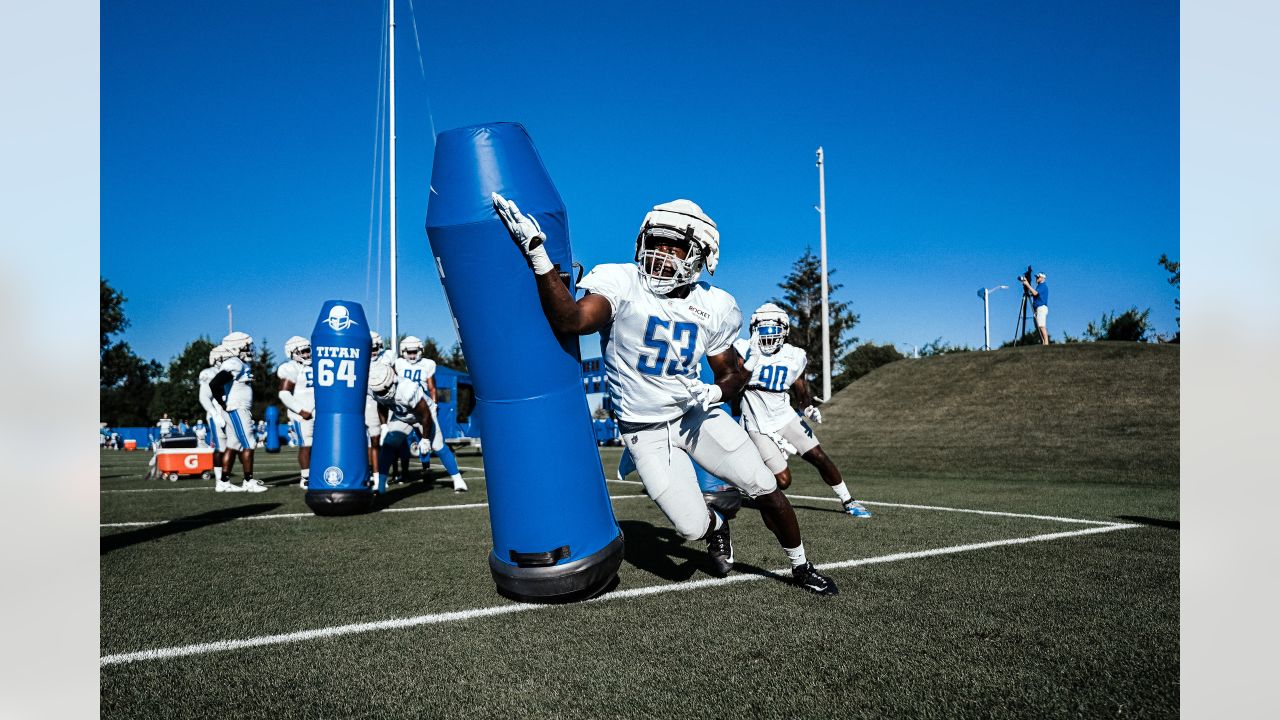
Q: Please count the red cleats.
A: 0